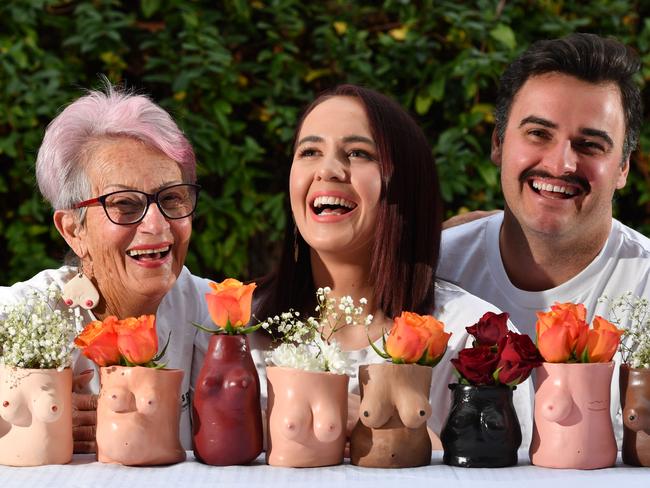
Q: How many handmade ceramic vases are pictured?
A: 8